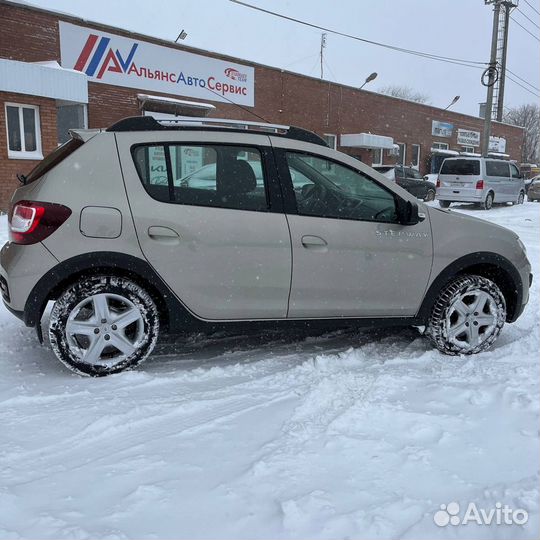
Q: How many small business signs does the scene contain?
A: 3